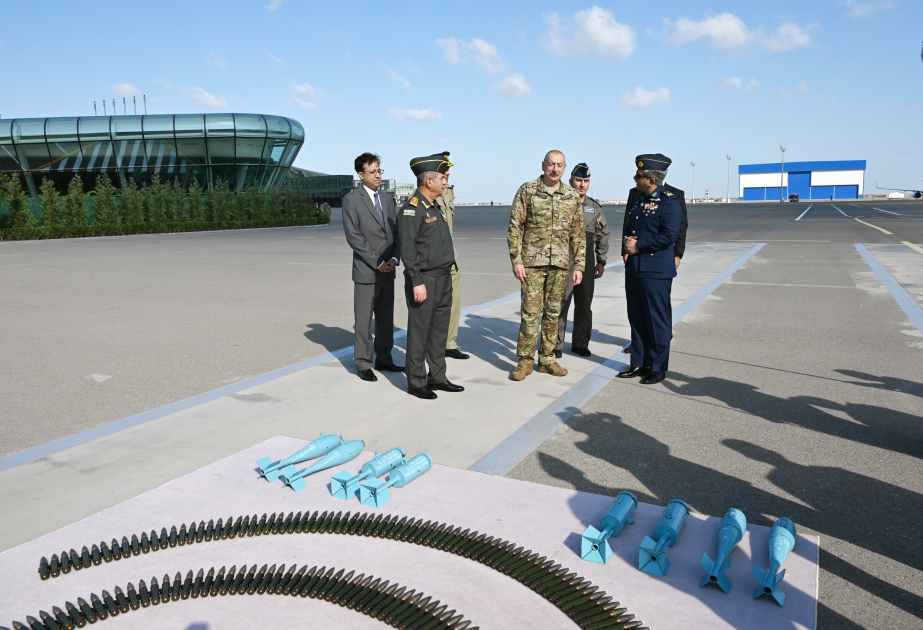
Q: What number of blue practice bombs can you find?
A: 8